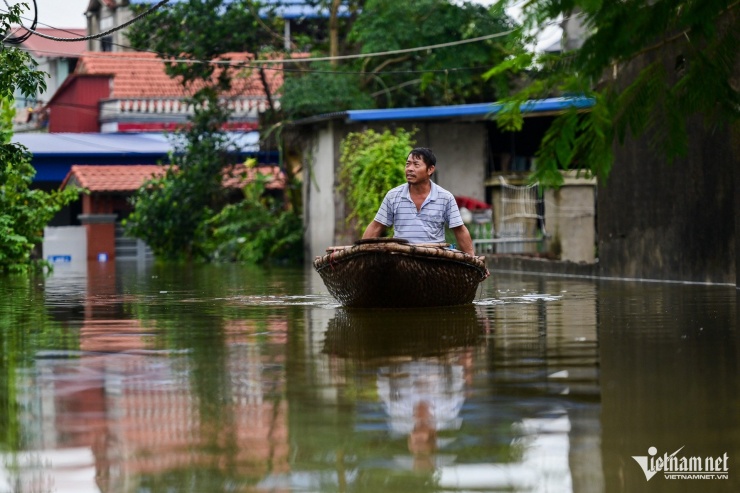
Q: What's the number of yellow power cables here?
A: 1